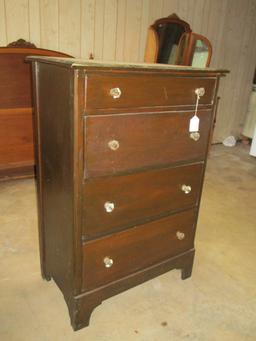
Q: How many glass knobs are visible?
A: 8